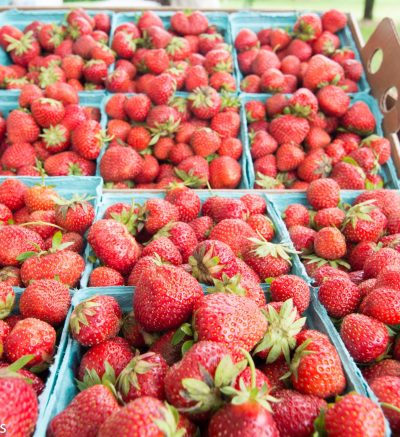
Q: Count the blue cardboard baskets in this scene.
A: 12